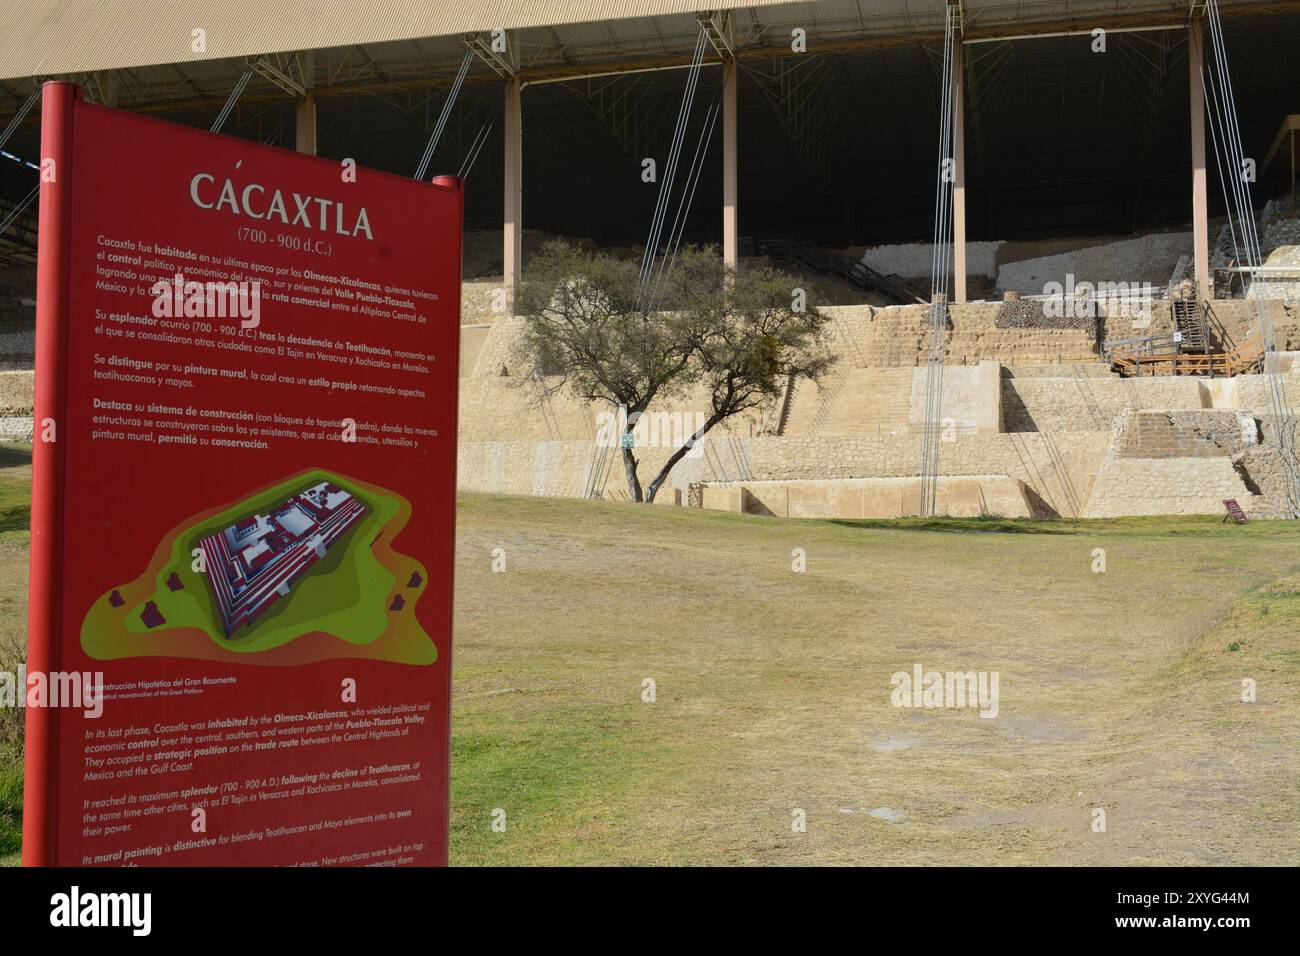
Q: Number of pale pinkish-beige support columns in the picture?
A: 5